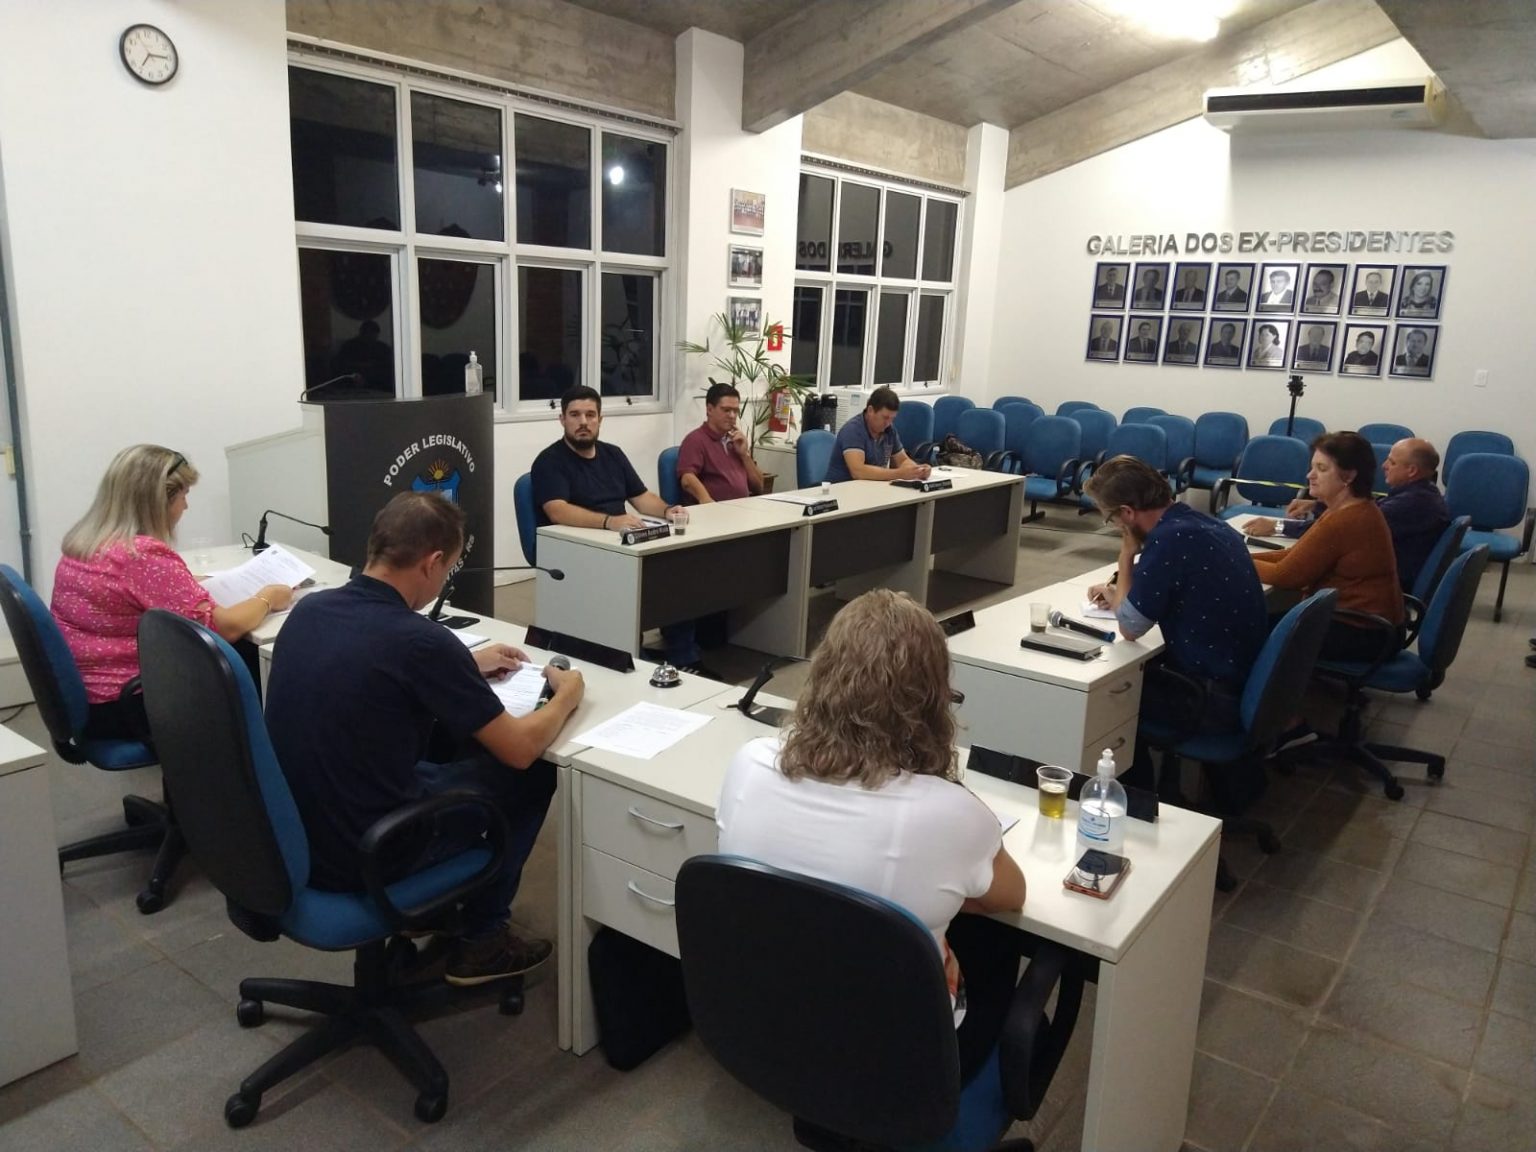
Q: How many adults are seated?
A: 9